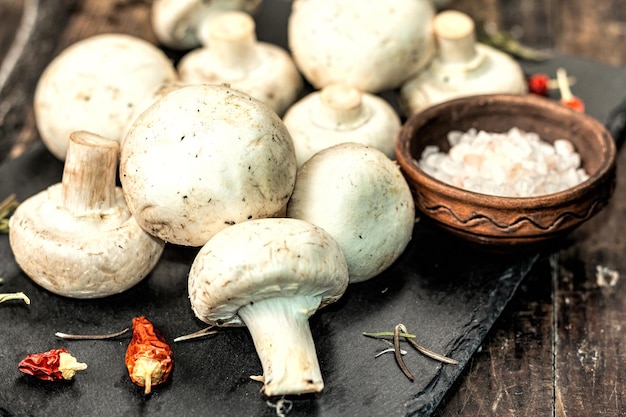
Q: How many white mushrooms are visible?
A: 10